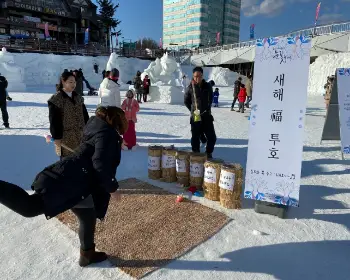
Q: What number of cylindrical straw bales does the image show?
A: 6